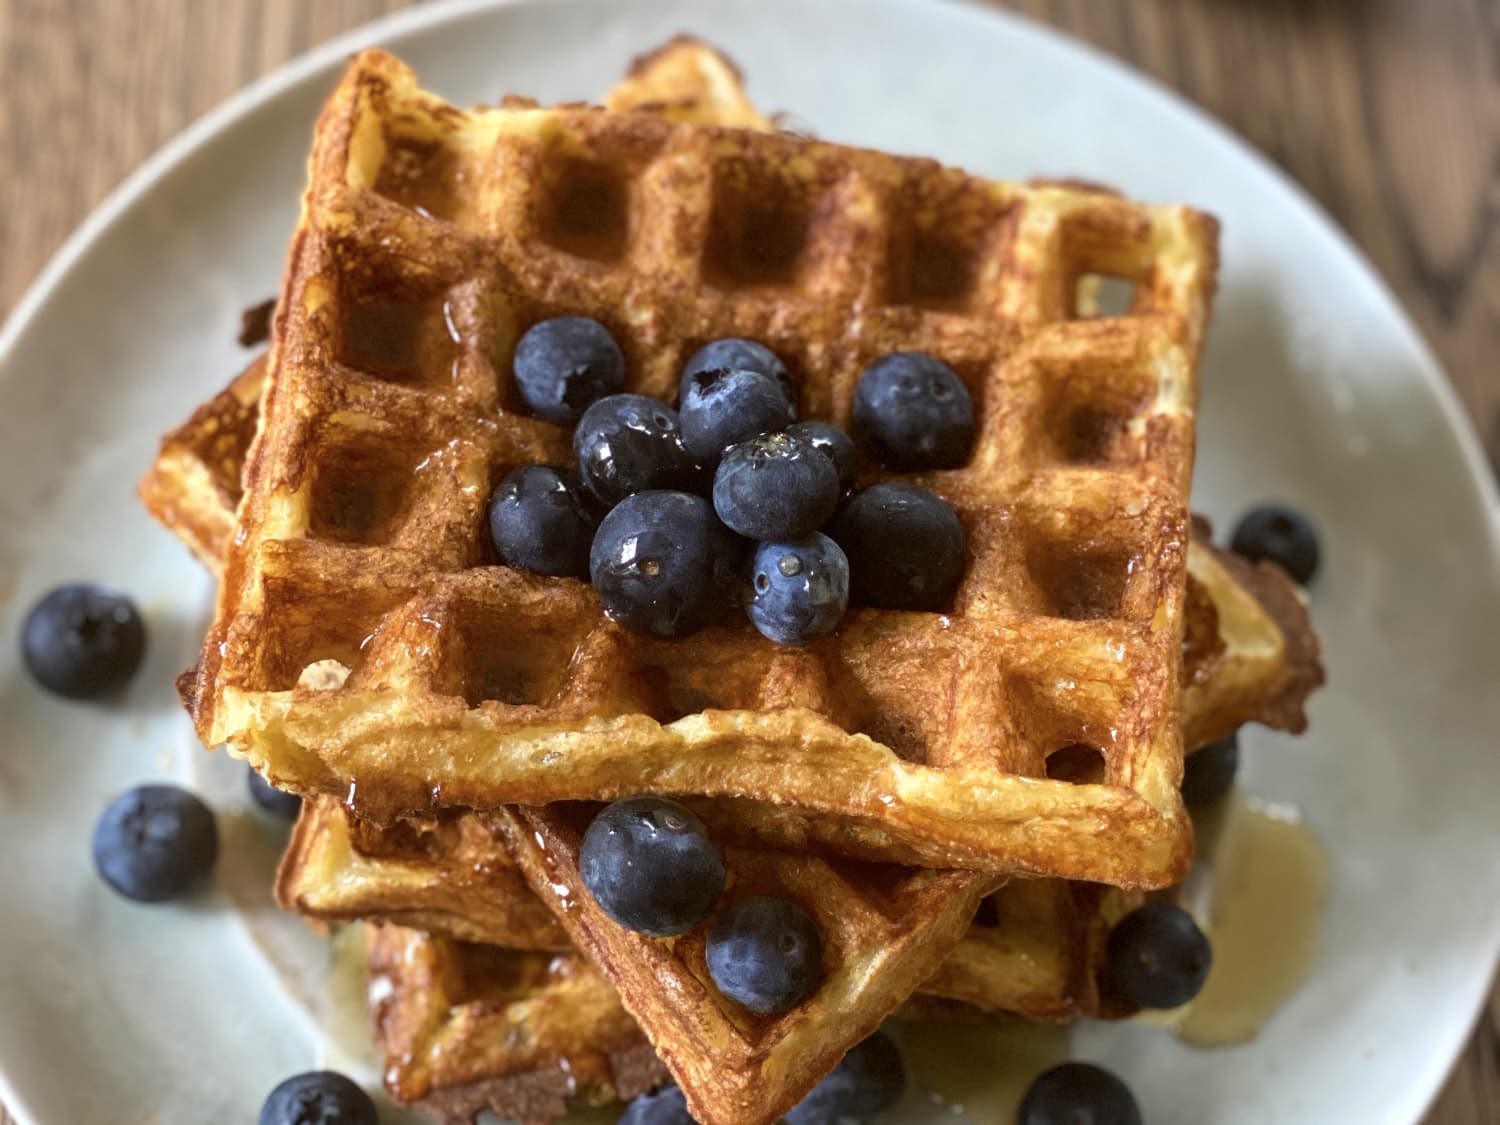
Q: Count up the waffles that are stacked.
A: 4